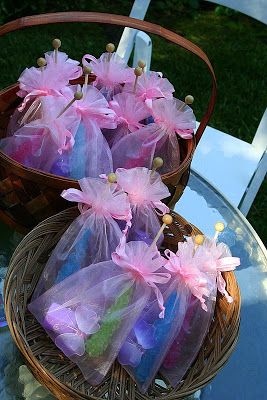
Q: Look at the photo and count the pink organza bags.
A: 13